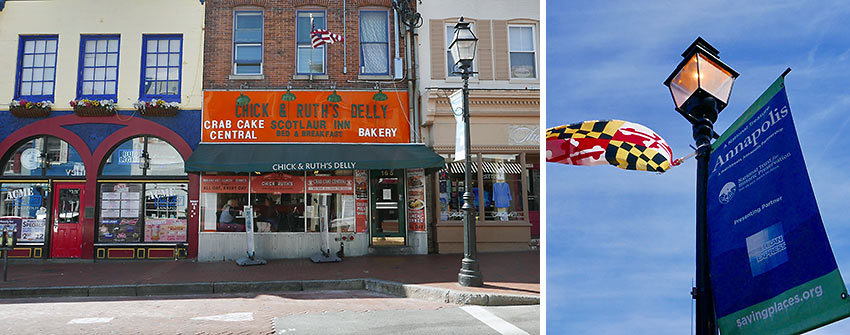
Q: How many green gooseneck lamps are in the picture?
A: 4